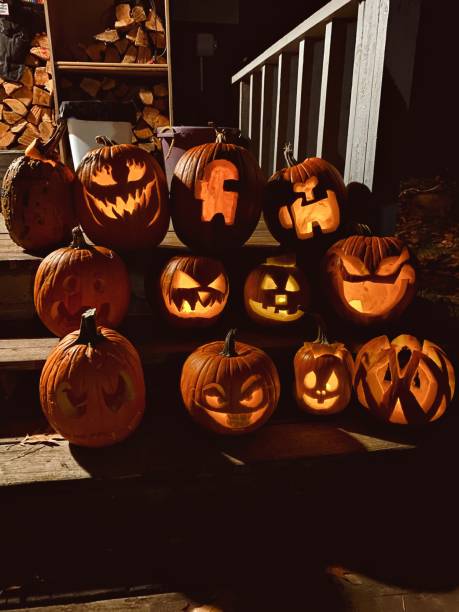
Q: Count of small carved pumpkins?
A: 3